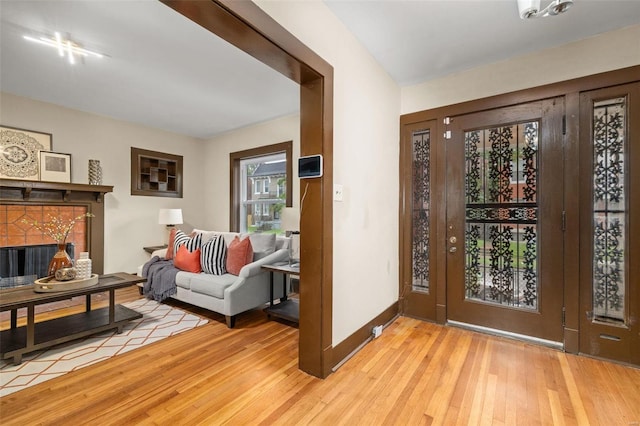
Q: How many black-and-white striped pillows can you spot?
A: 2